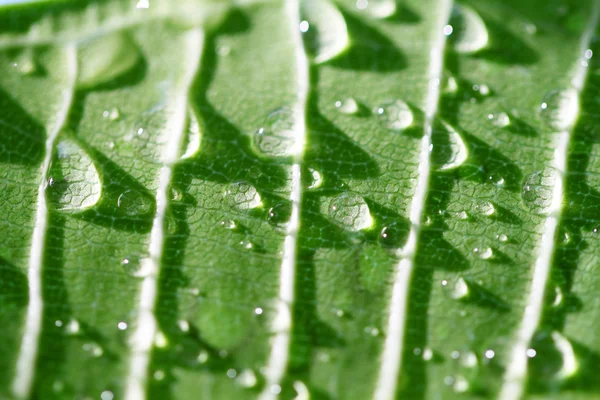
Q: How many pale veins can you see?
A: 5